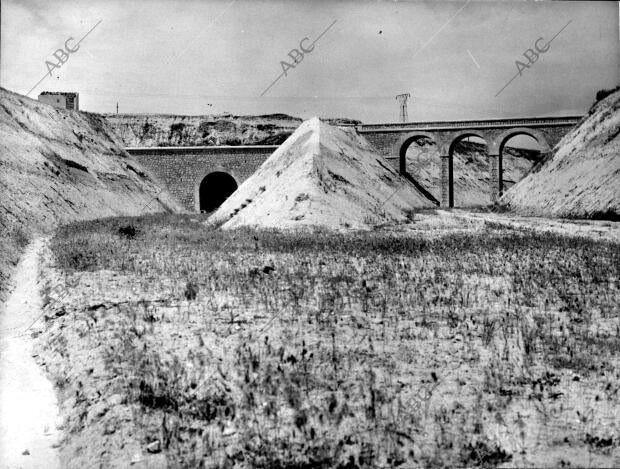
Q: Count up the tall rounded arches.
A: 3